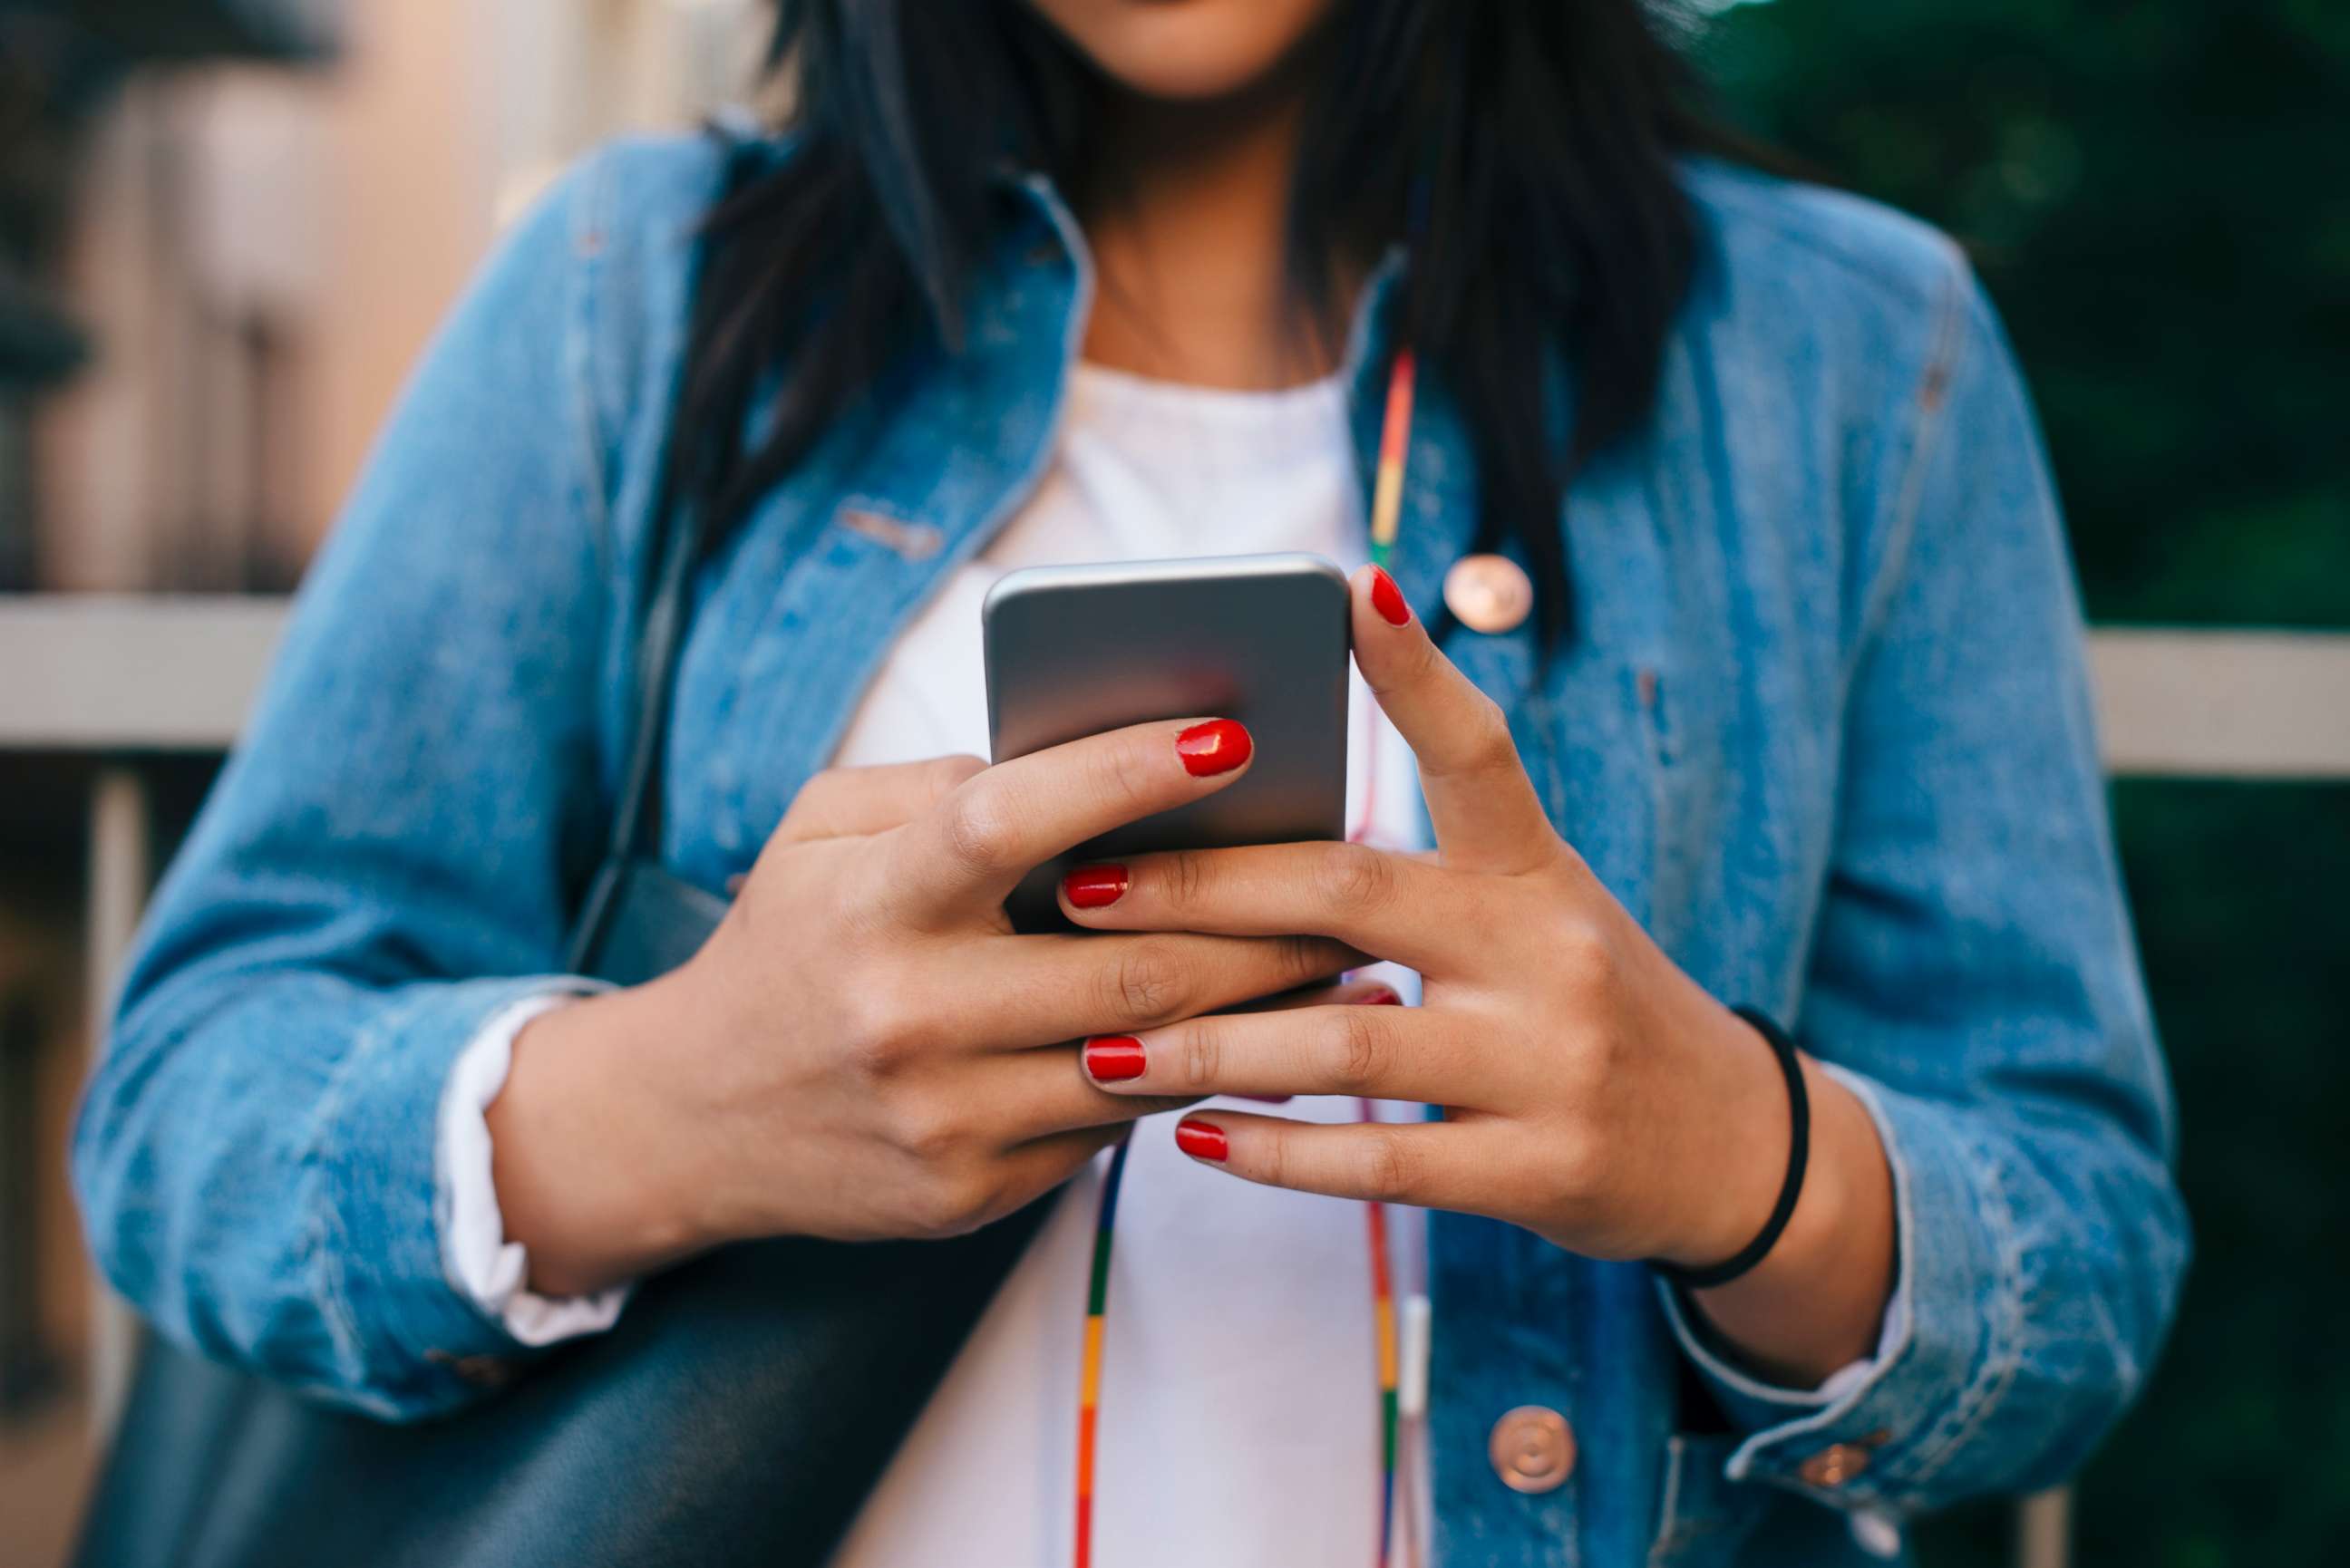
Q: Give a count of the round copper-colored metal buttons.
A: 3